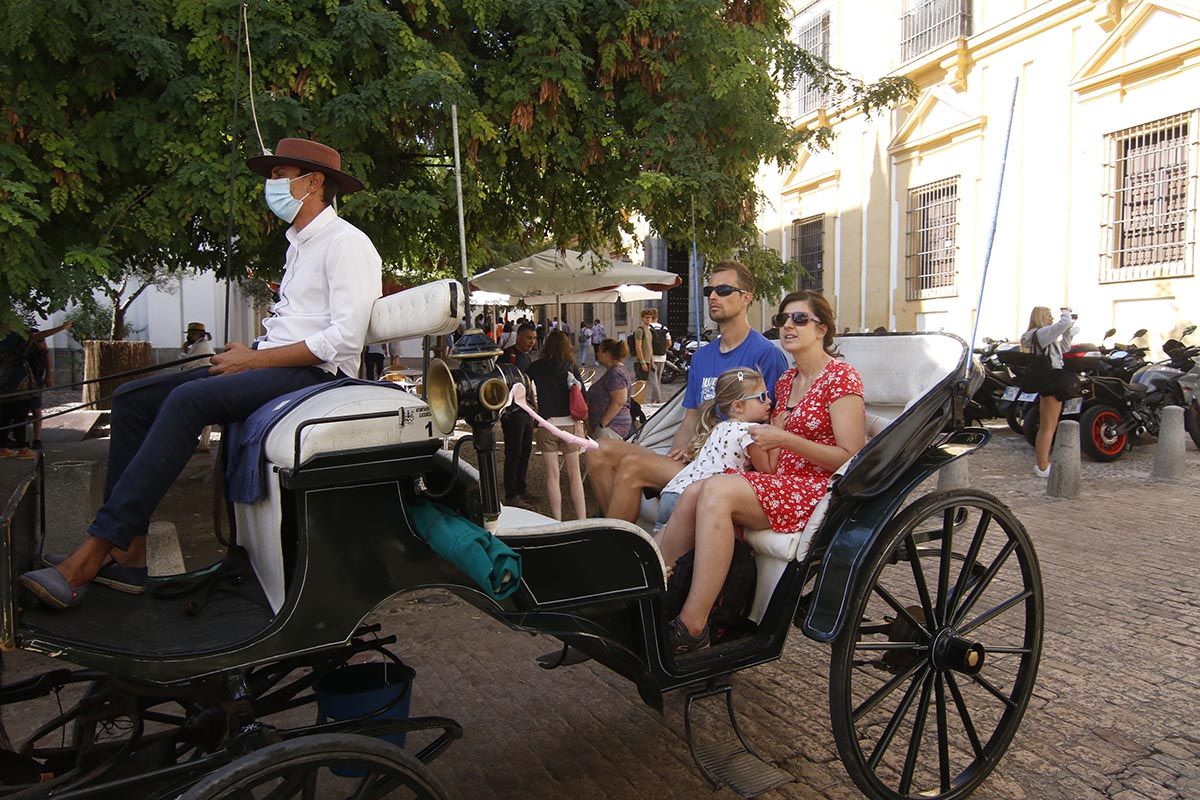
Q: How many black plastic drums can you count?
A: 0